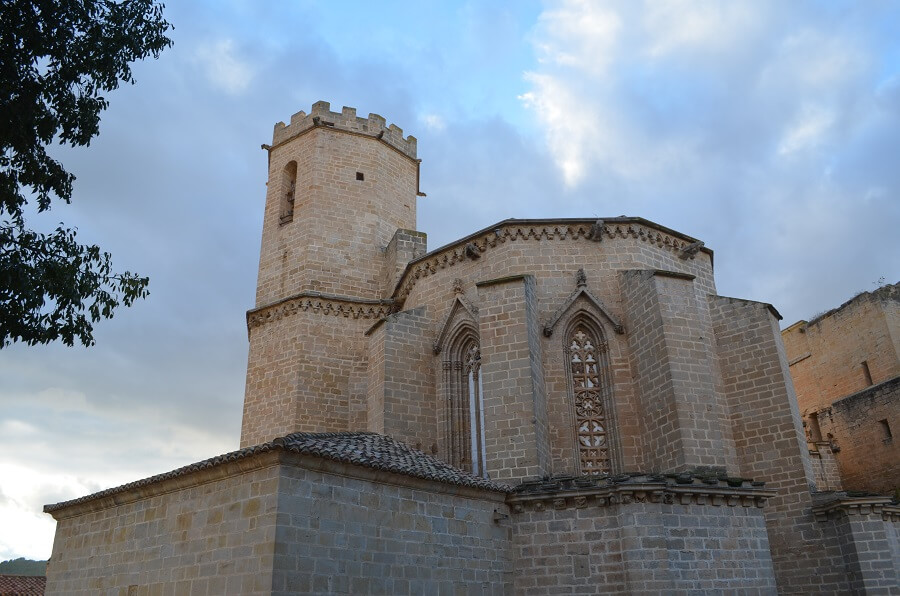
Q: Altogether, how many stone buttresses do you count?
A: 4